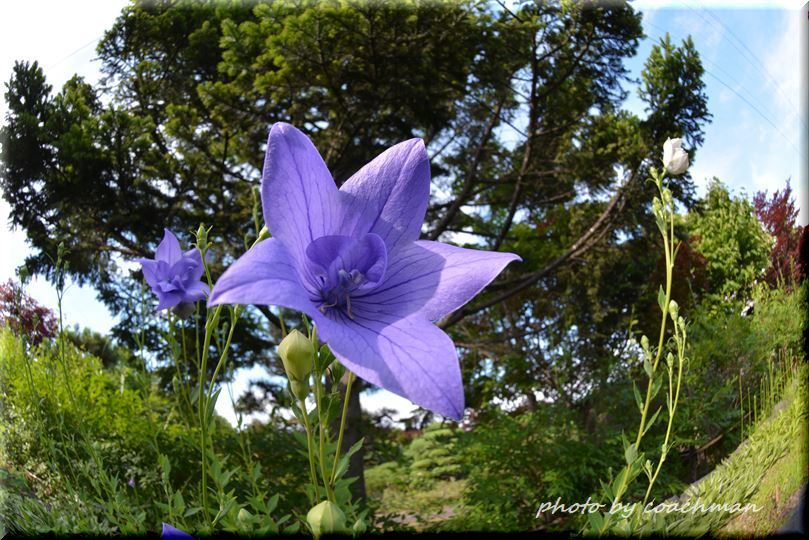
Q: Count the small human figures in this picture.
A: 0